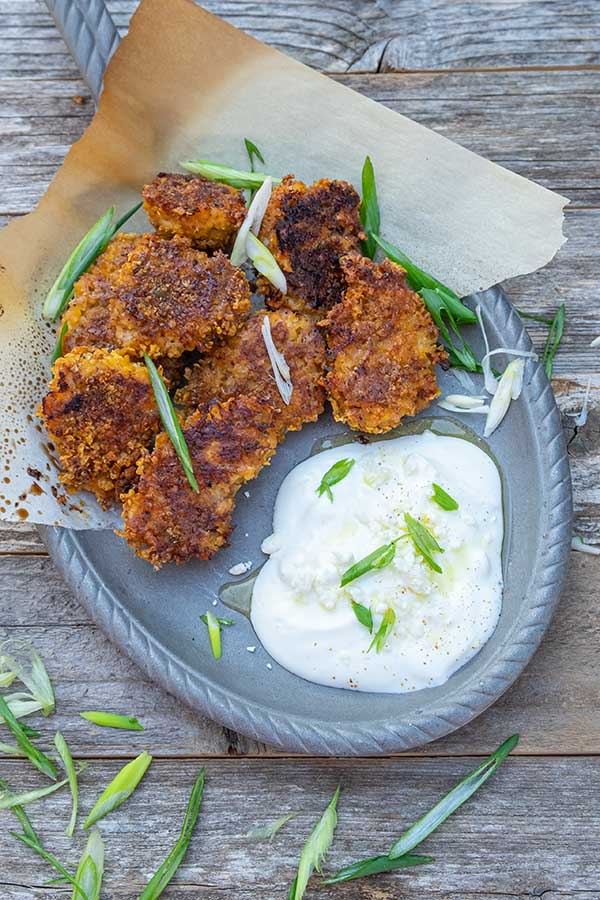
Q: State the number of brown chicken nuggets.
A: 7